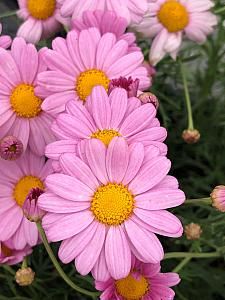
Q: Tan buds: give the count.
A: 3